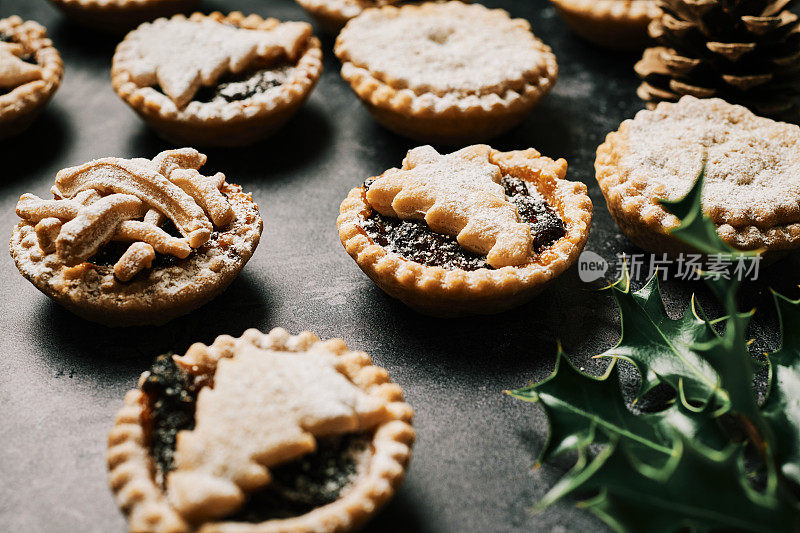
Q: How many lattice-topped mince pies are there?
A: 1